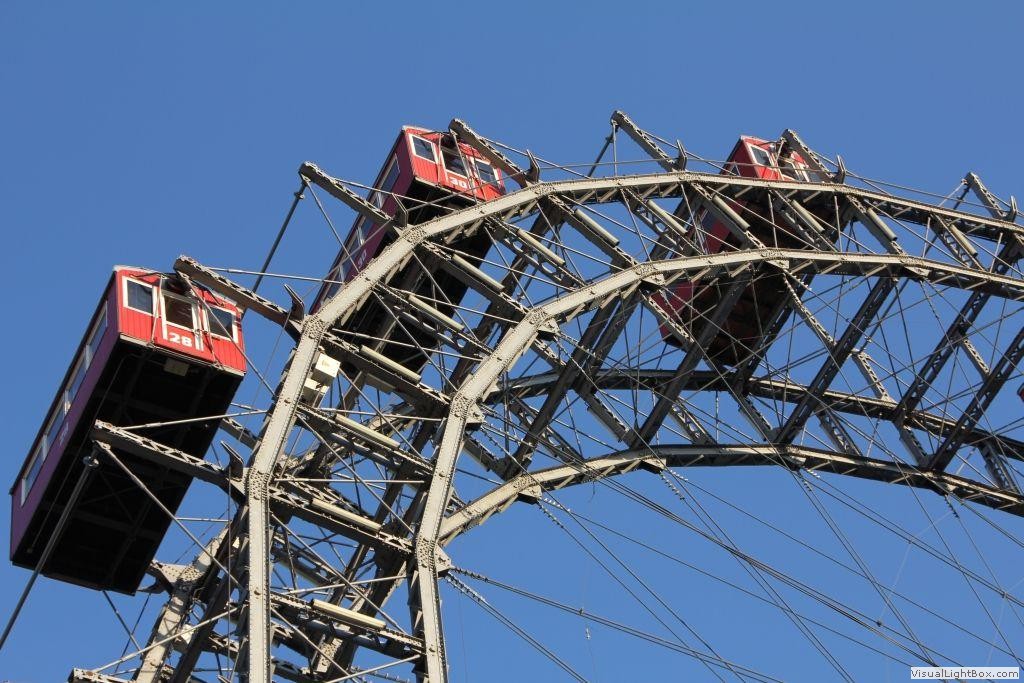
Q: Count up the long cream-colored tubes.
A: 13